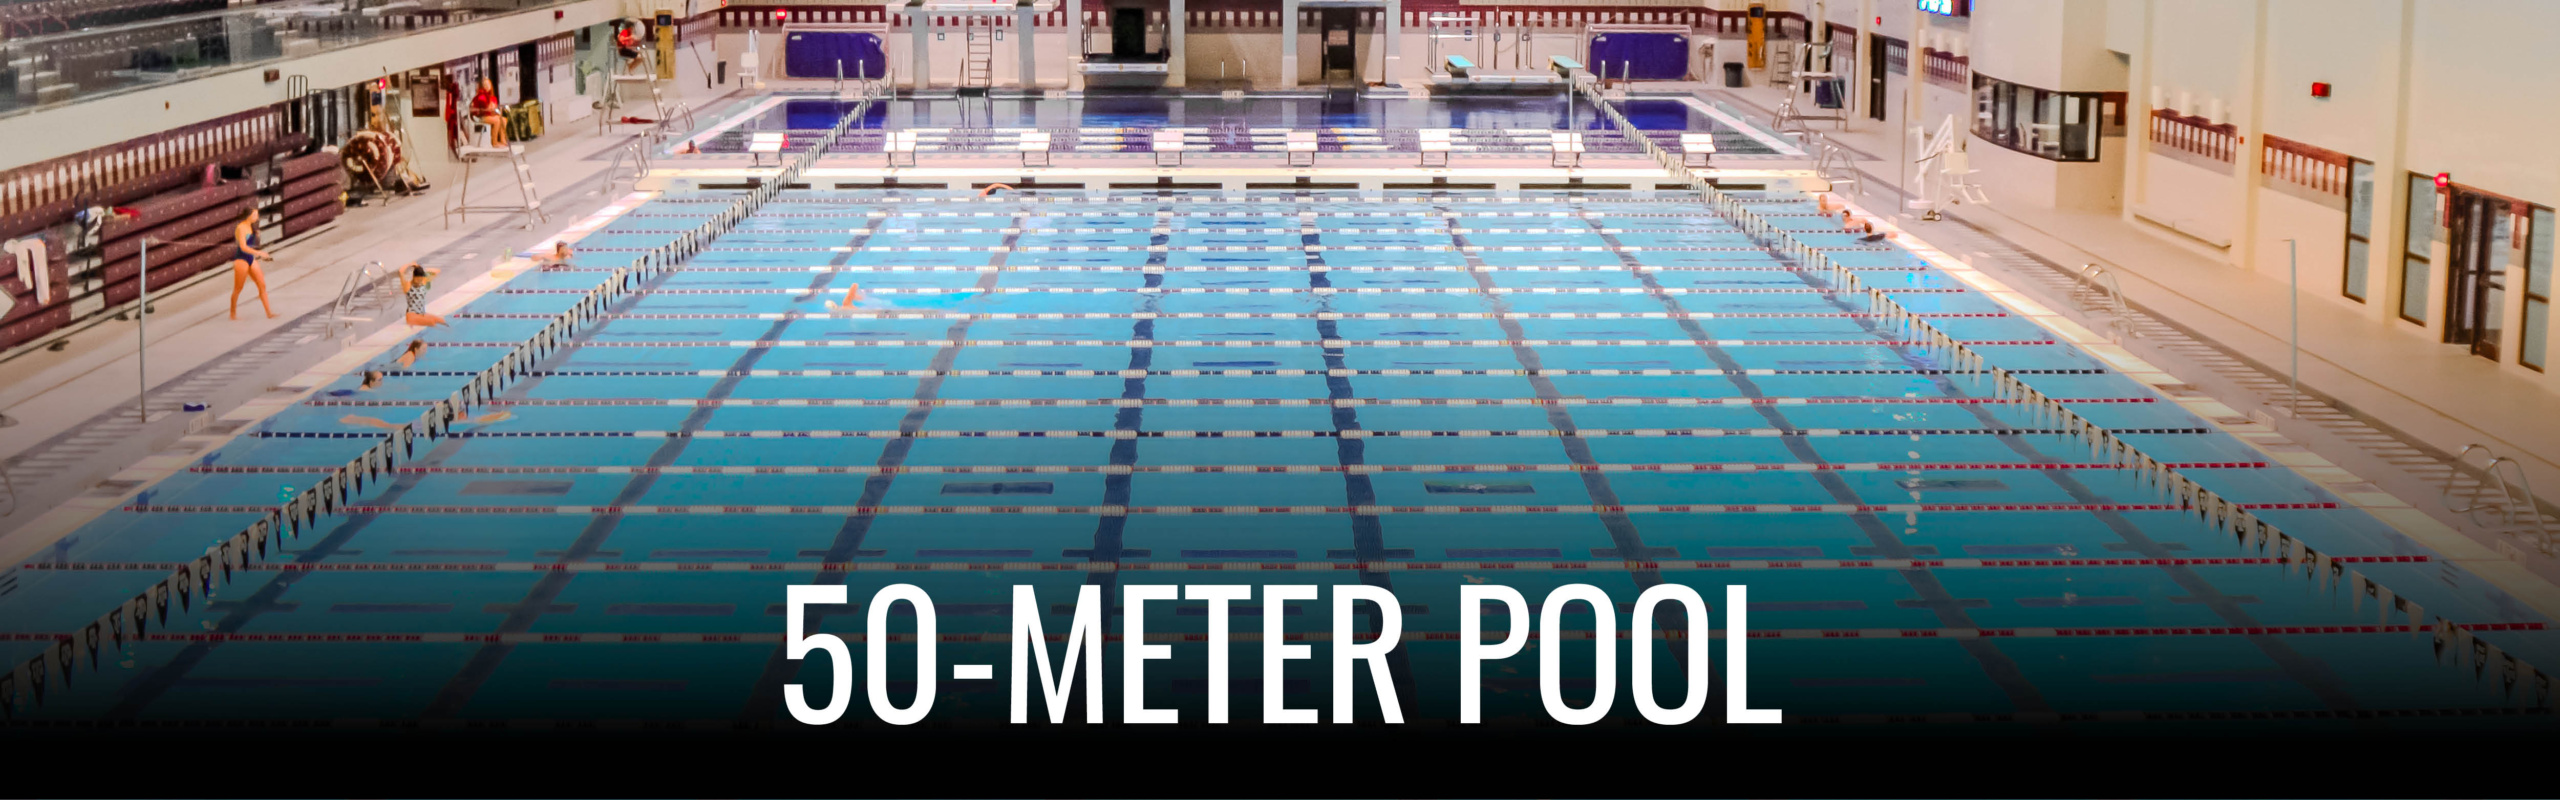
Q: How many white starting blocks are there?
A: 8